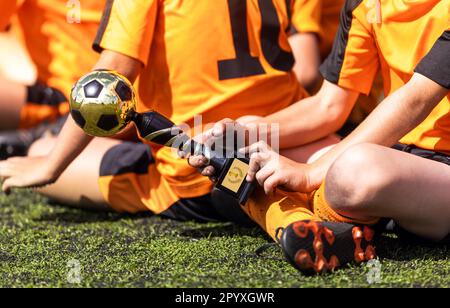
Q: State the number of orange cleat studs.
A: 11